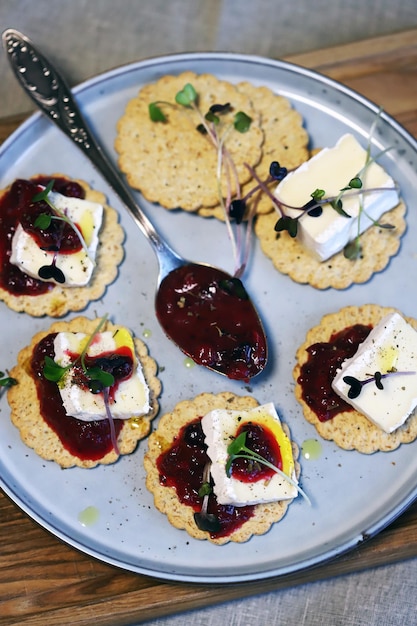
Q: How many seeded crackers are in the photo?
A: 7